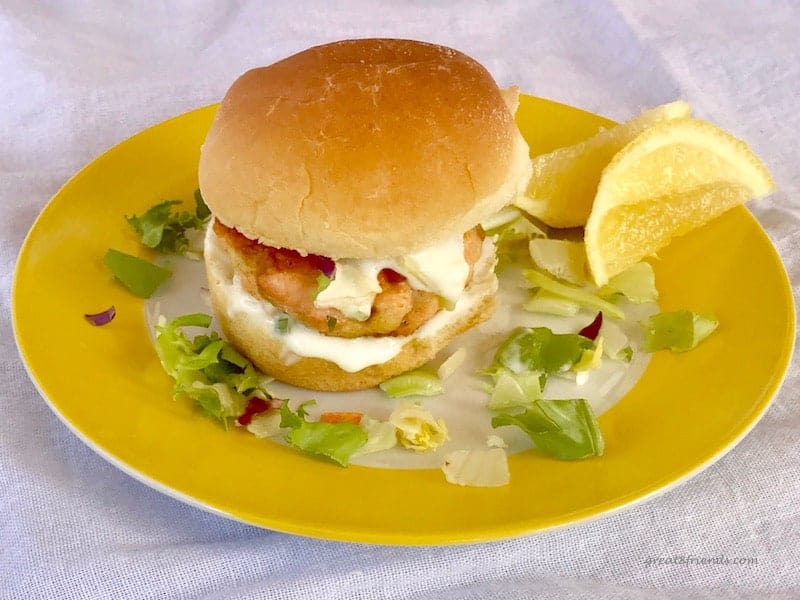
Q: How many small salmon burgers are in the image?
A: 1